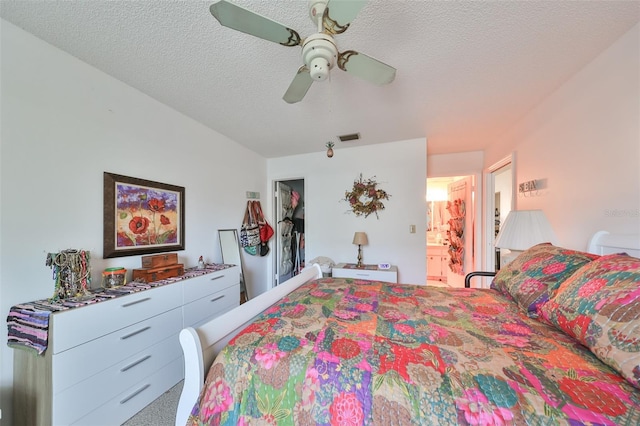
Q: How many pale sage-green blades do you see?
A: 4